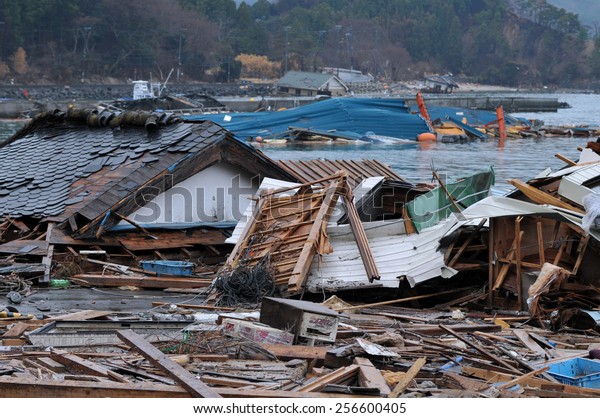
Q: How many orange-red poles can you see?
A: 2